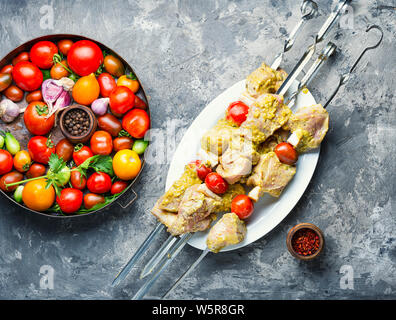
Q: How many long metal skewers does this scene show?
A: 4